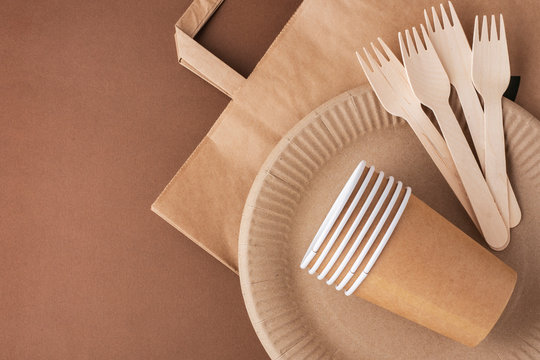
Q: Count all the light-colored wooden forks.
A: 4